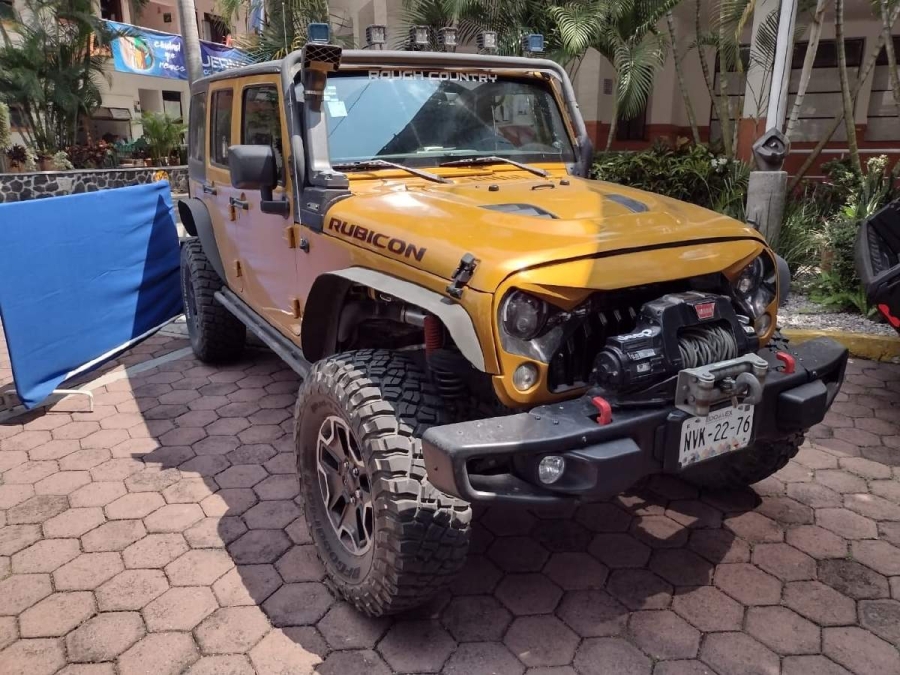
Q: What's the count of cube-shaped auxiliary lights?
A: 6